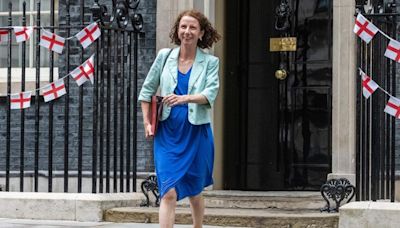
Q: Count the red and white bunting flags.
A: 11